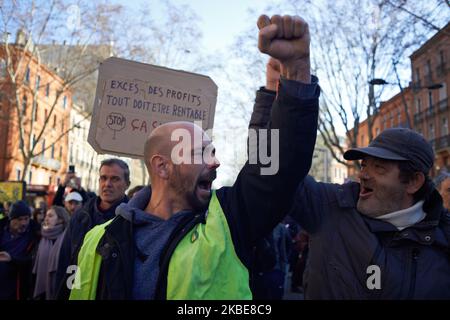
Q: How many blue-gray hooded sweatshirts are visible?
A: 1